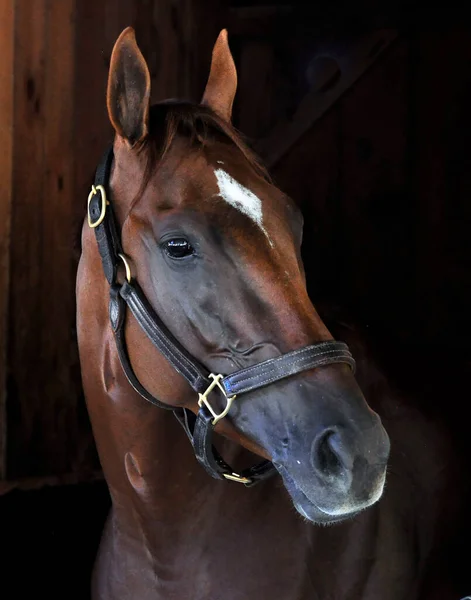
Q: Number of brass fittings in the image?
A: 4